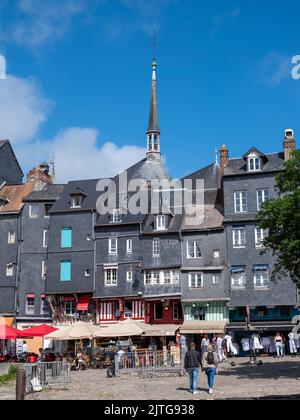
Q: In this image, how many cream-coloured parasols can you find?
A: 2